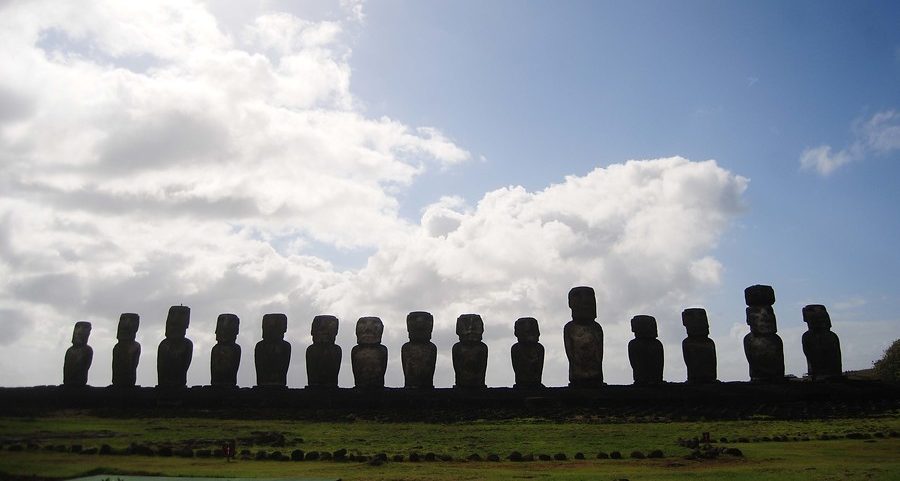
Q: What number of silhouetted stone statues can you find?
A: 15